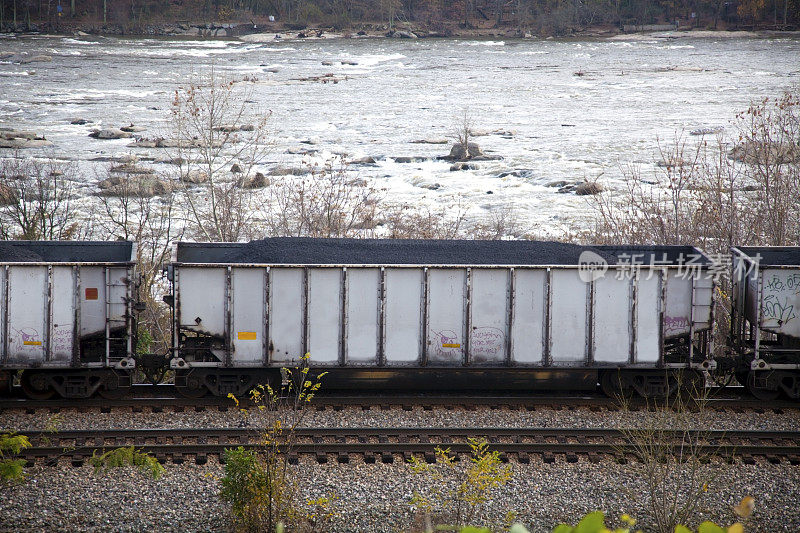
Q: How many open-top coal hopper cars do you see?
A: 3